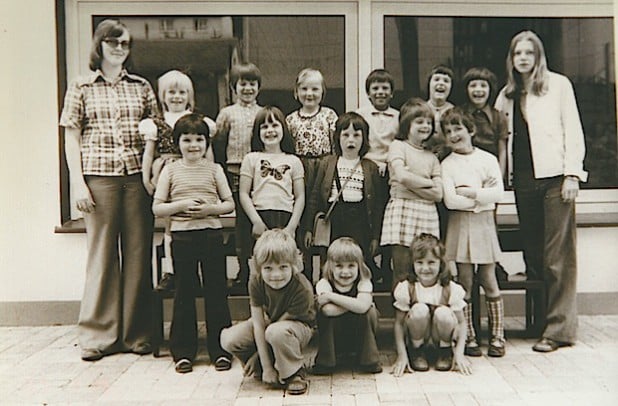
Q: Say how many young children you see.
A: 14